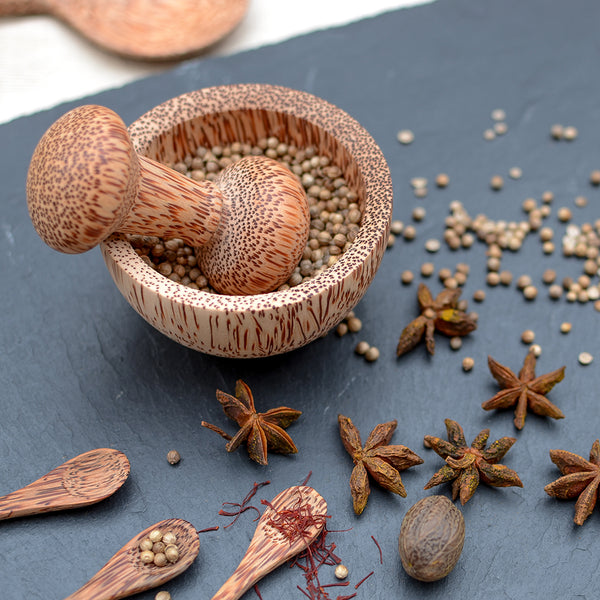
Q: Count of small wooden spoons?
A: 3